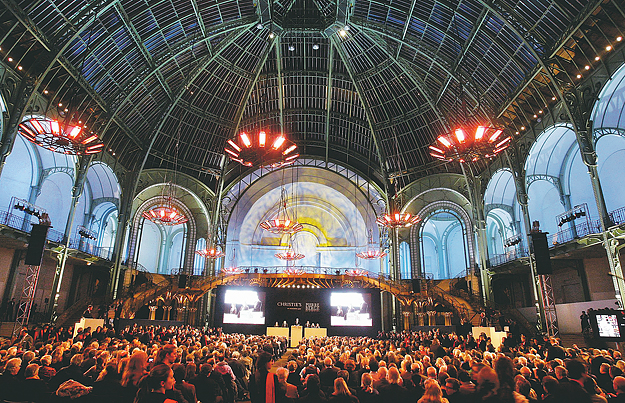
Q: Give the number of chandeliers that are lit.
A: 12